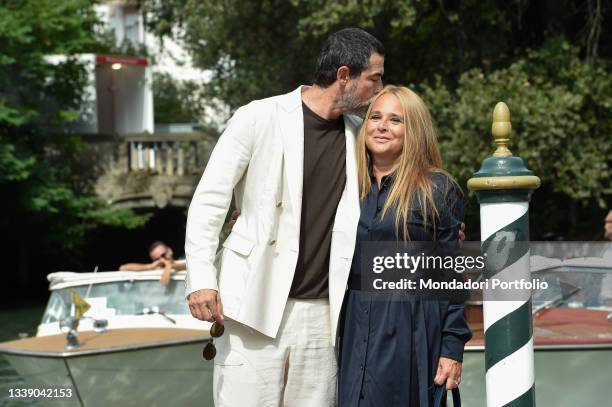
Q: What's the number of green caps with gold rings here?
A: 1